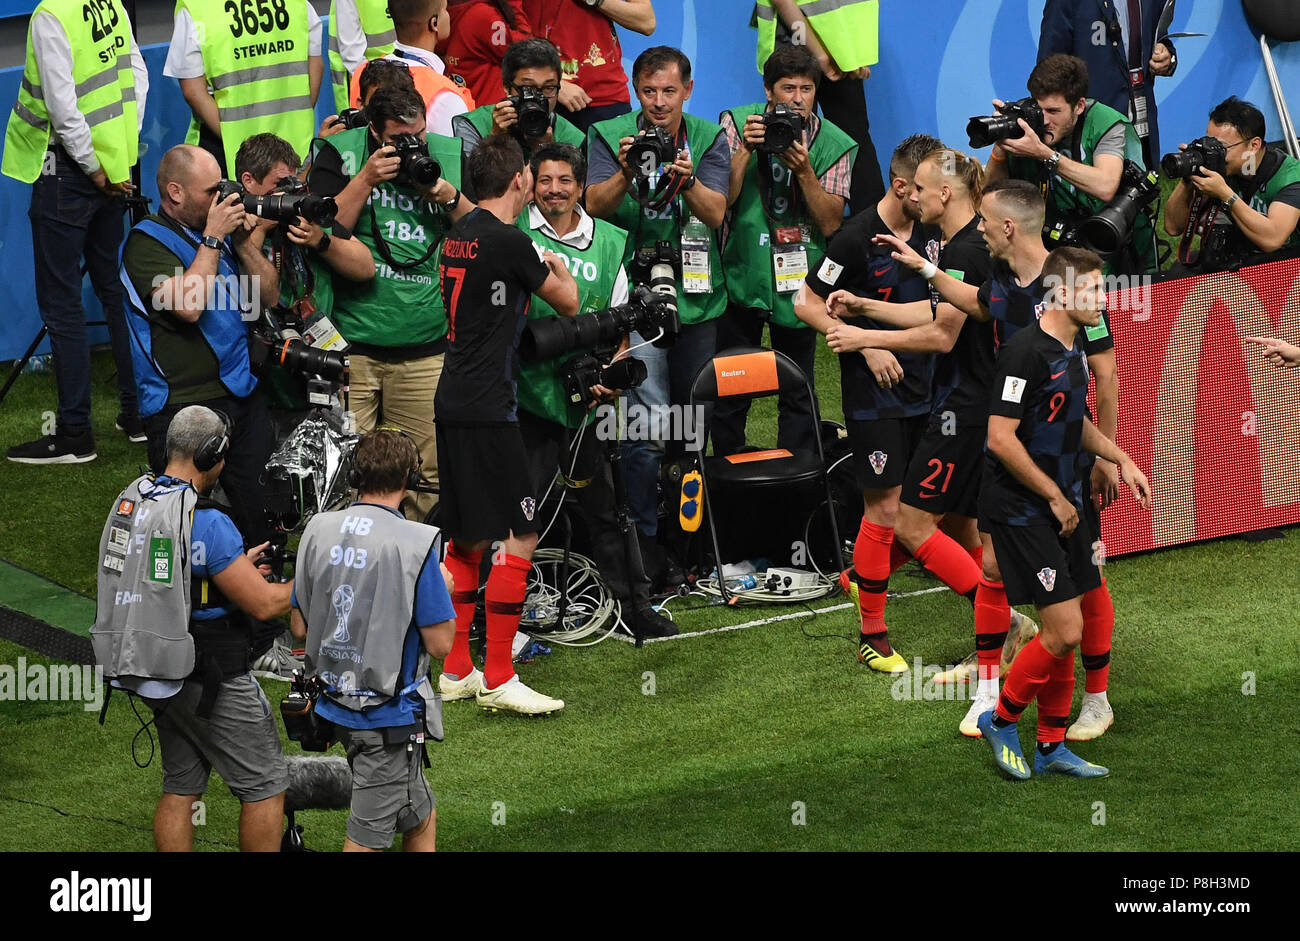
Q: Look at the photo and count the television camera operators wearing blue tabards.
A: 0